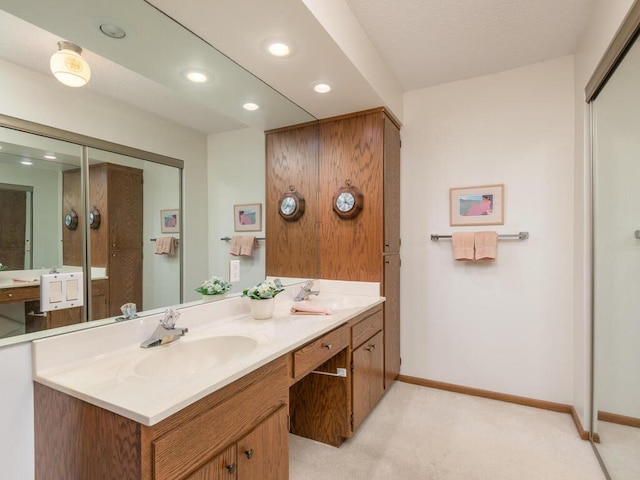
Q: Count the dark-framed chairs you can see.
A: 0